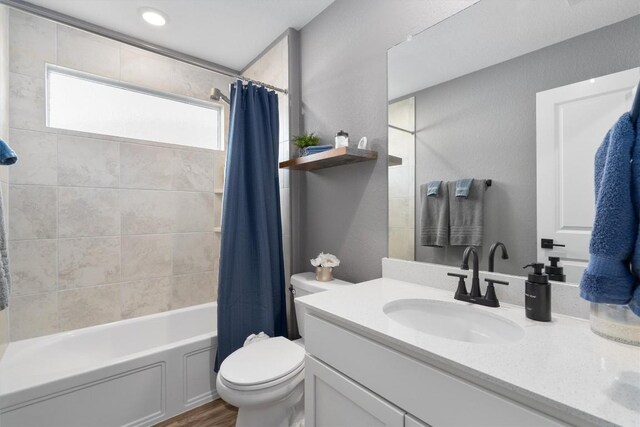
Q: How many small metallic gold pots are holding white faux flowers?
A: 1